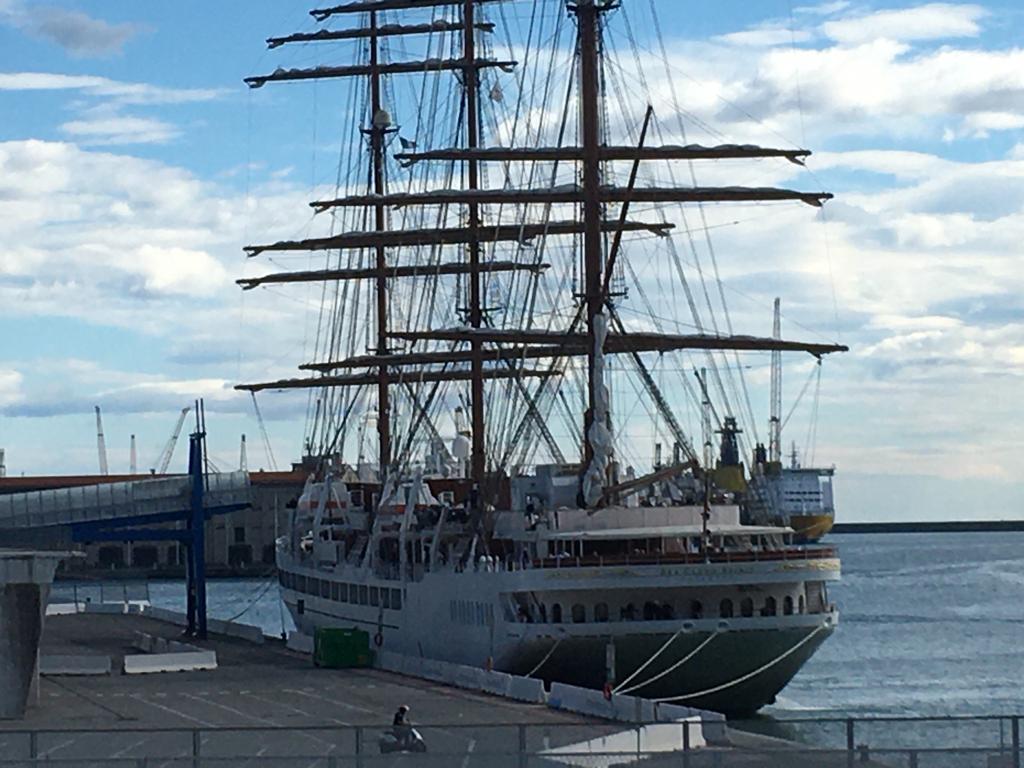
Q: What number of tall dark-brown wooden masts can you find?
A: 3